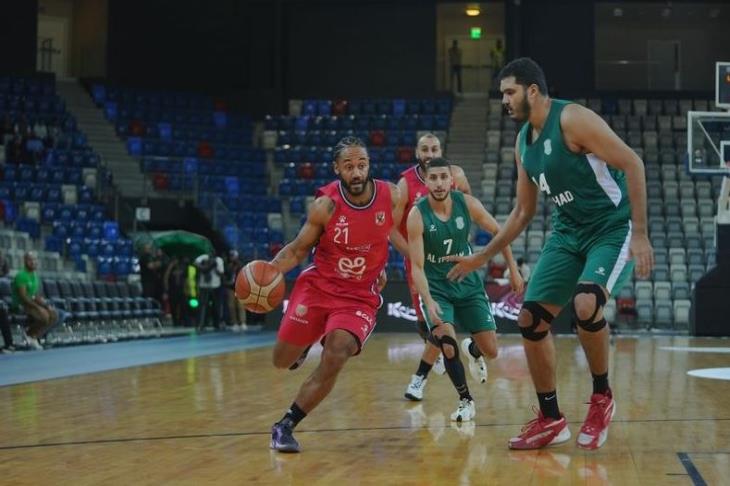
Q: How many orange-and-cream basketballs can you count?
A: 1